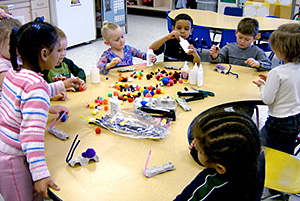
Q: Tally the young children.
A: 8